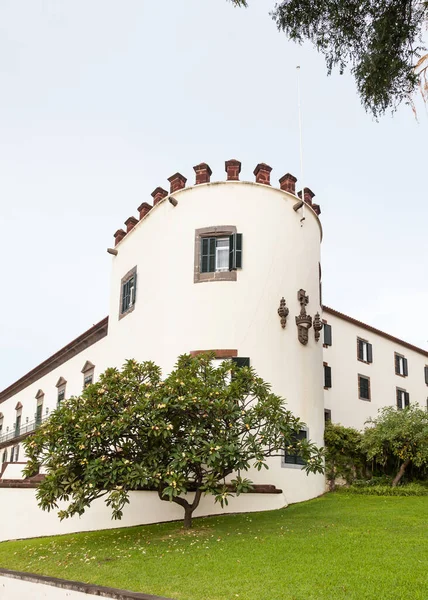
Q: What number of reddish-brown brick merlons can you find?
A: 11